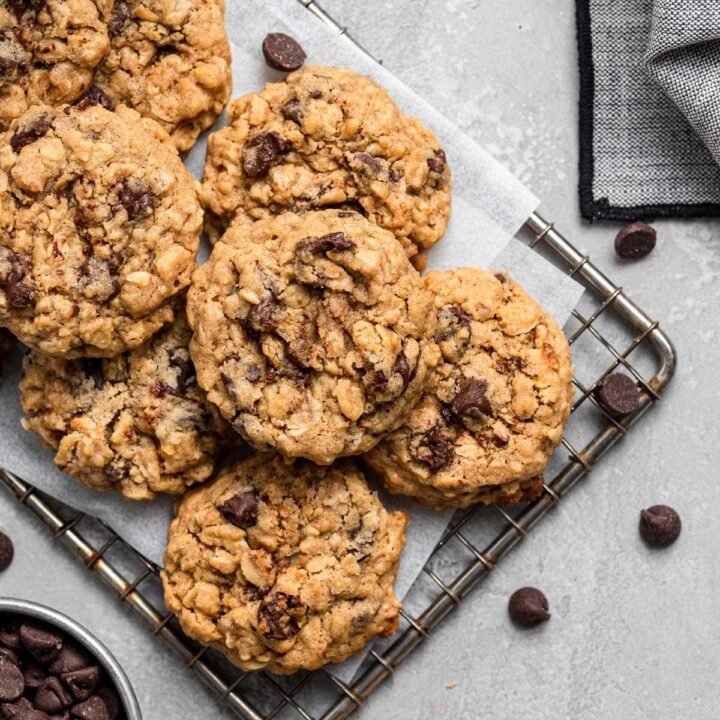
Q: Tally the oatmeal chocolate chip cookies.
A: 8